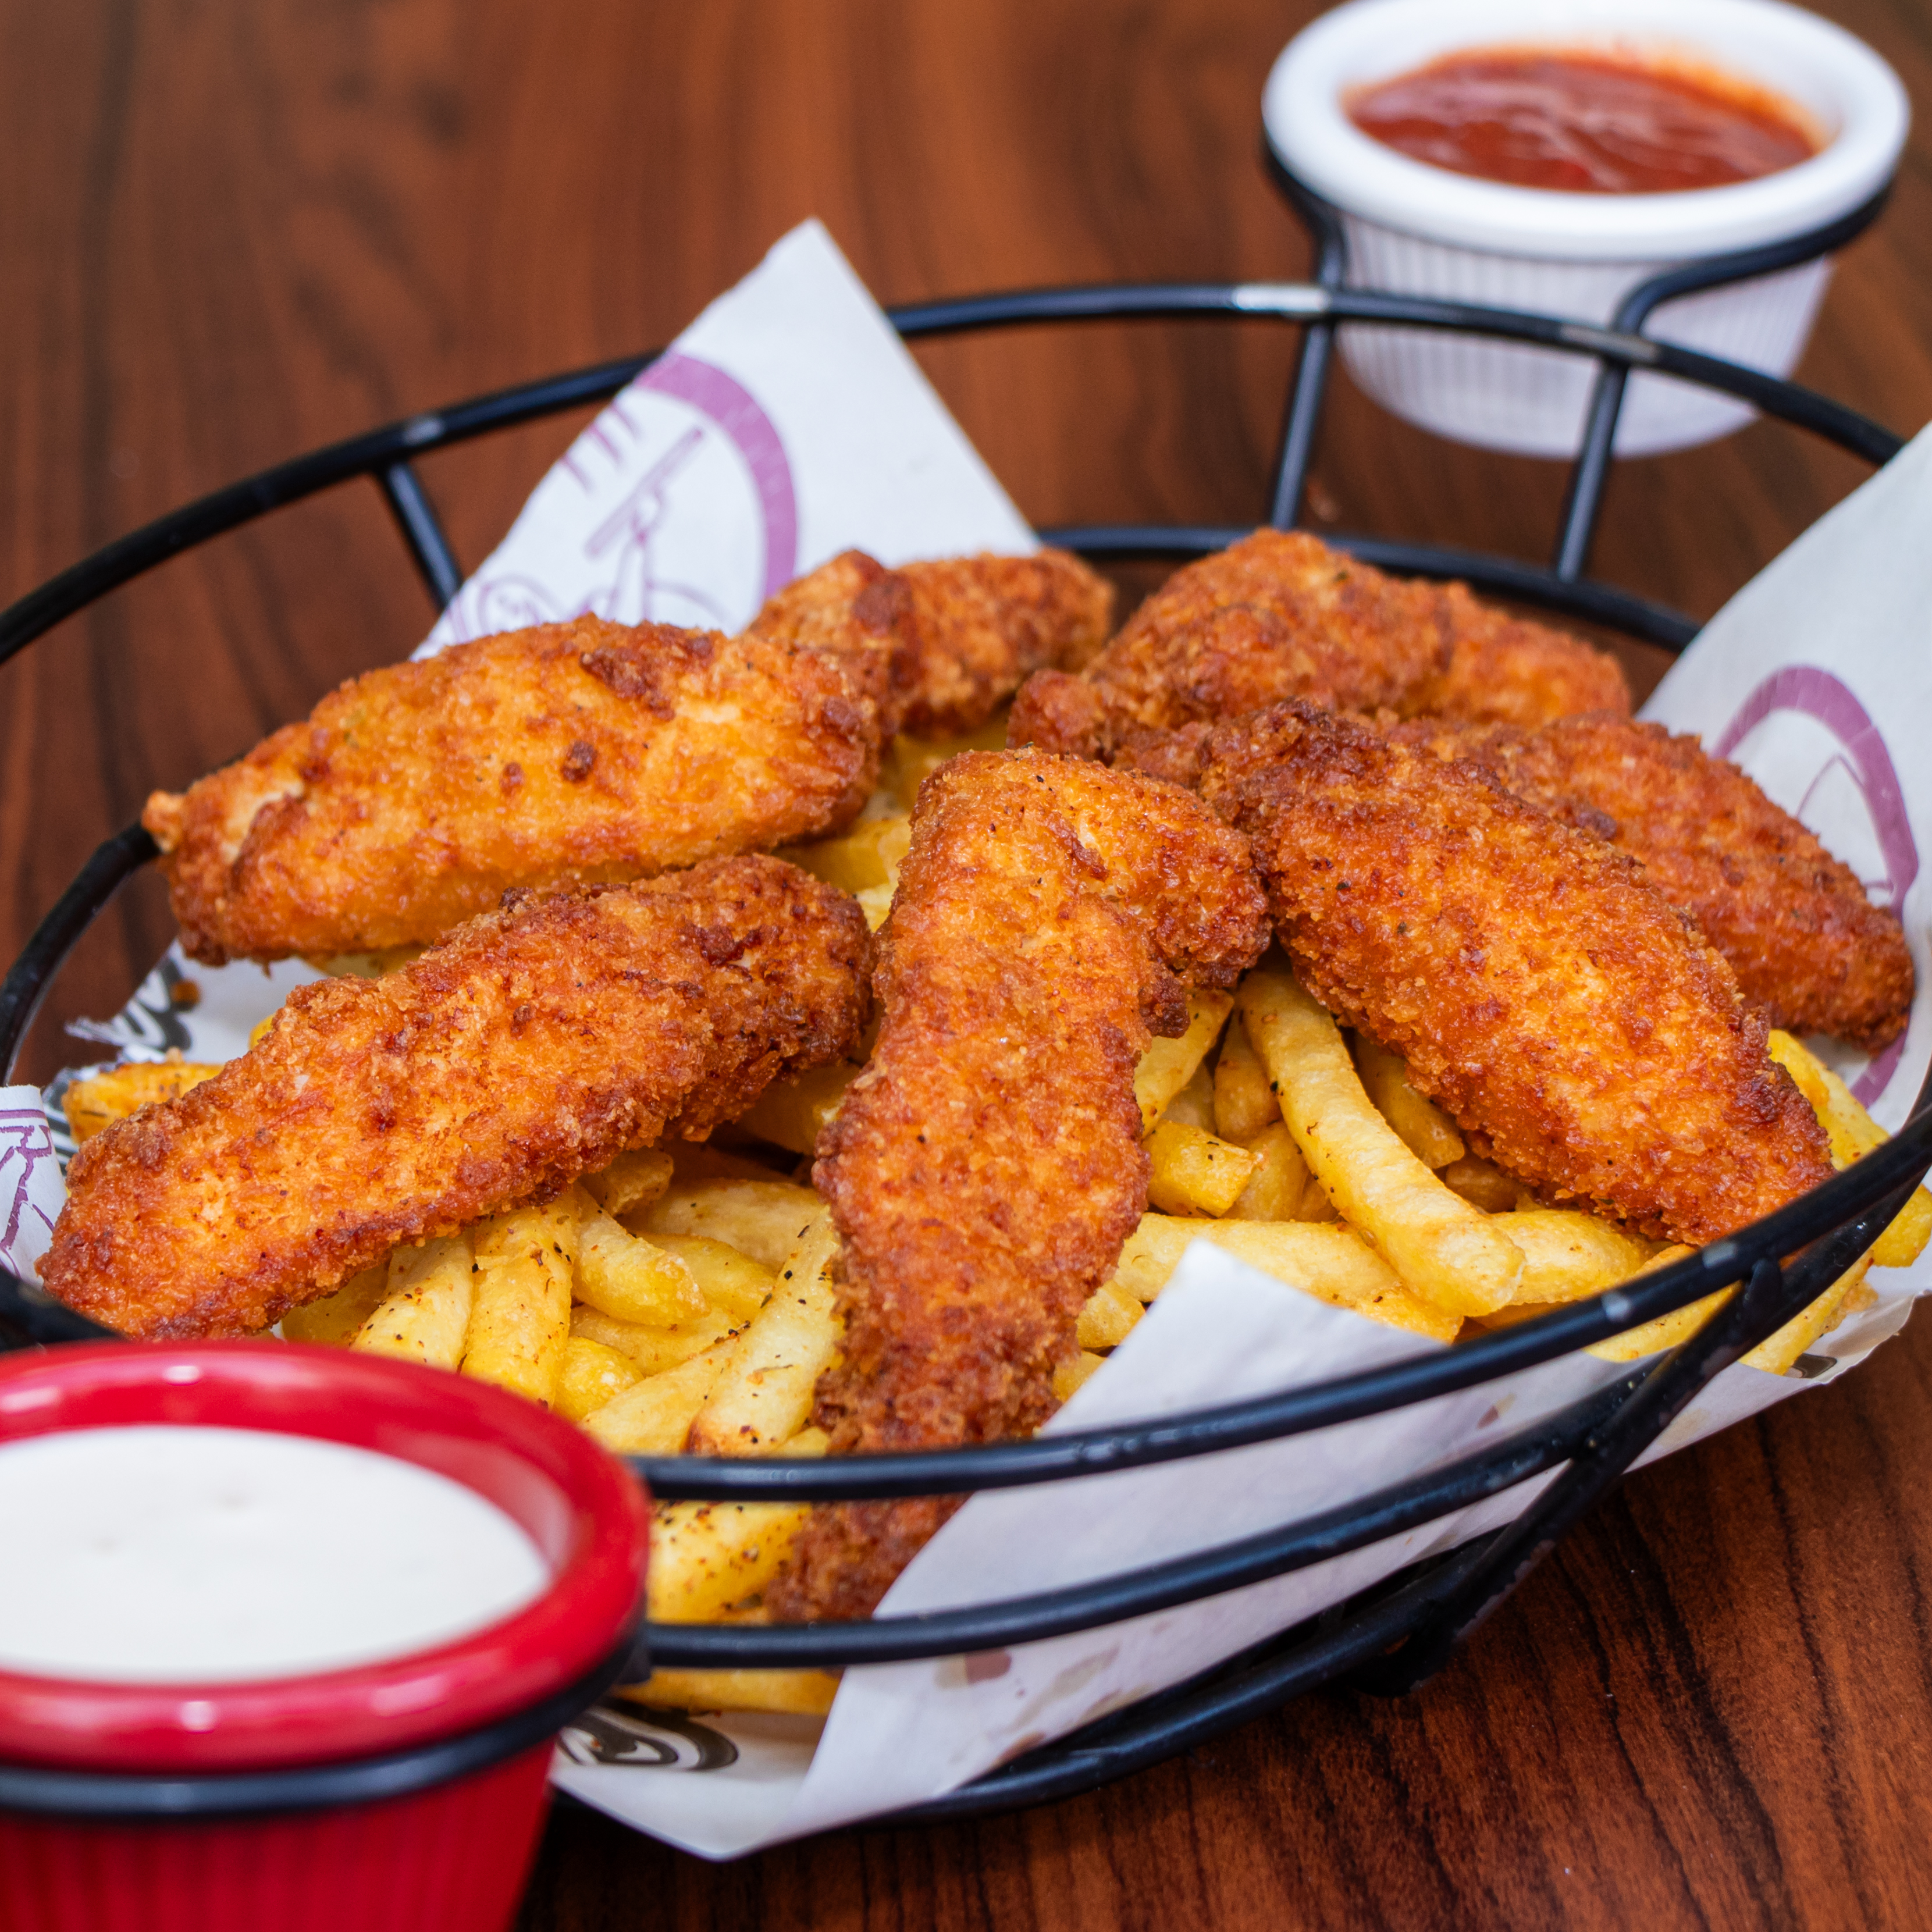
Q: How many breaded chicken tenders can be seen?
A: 7